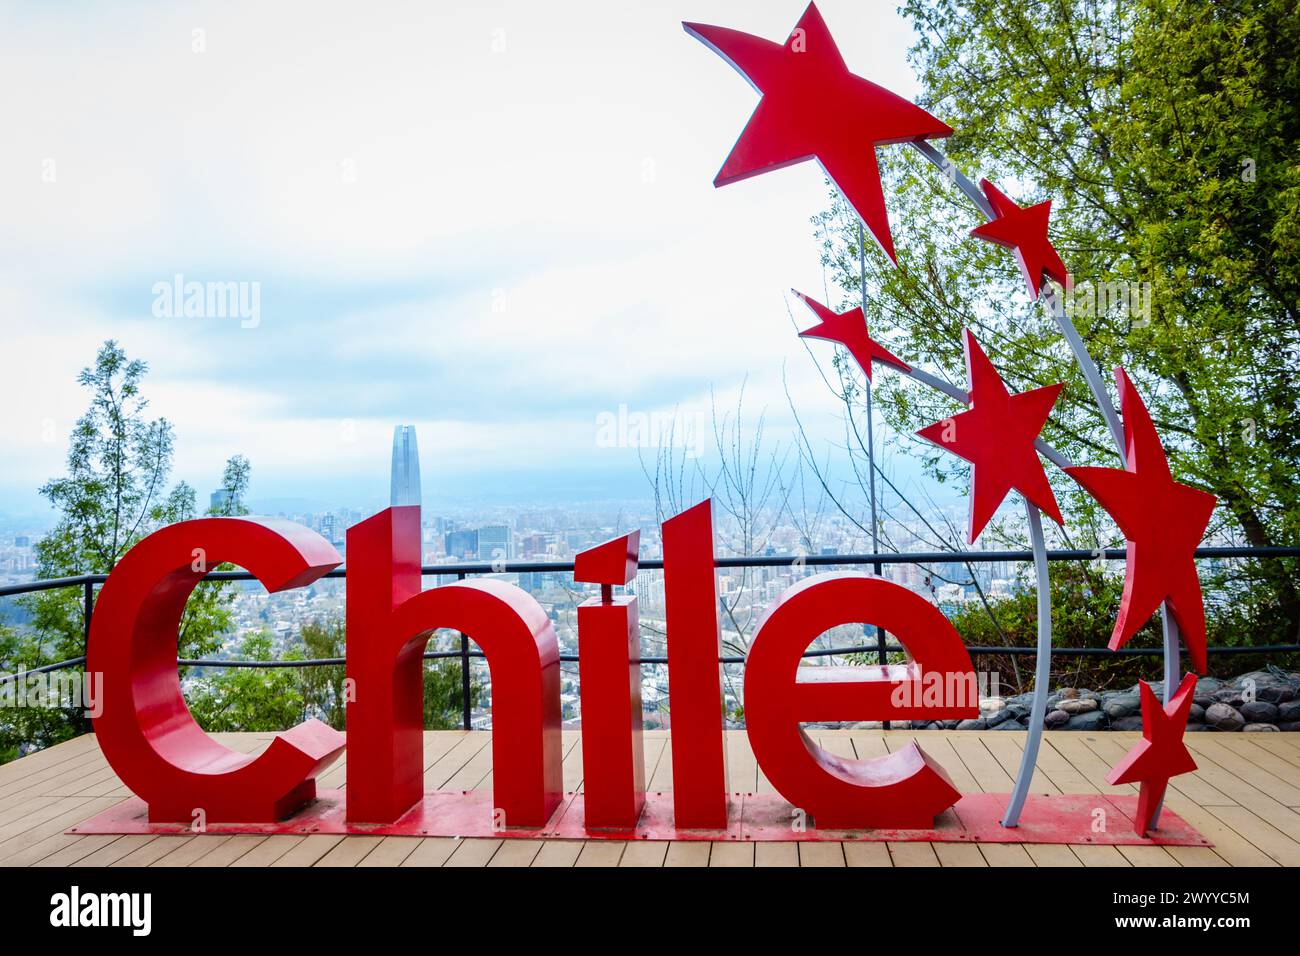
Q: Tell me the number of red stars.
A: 6